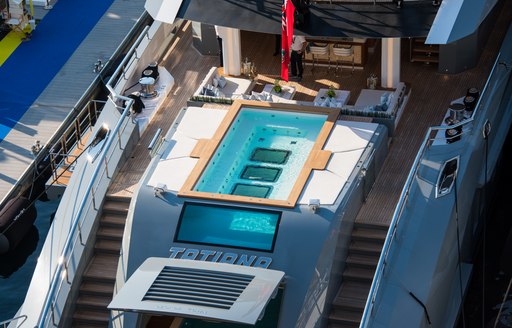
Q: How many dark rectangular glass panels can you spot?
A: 3